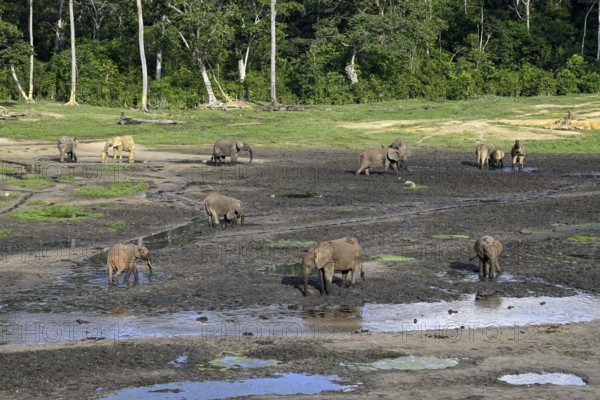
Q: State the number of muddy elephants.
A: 12